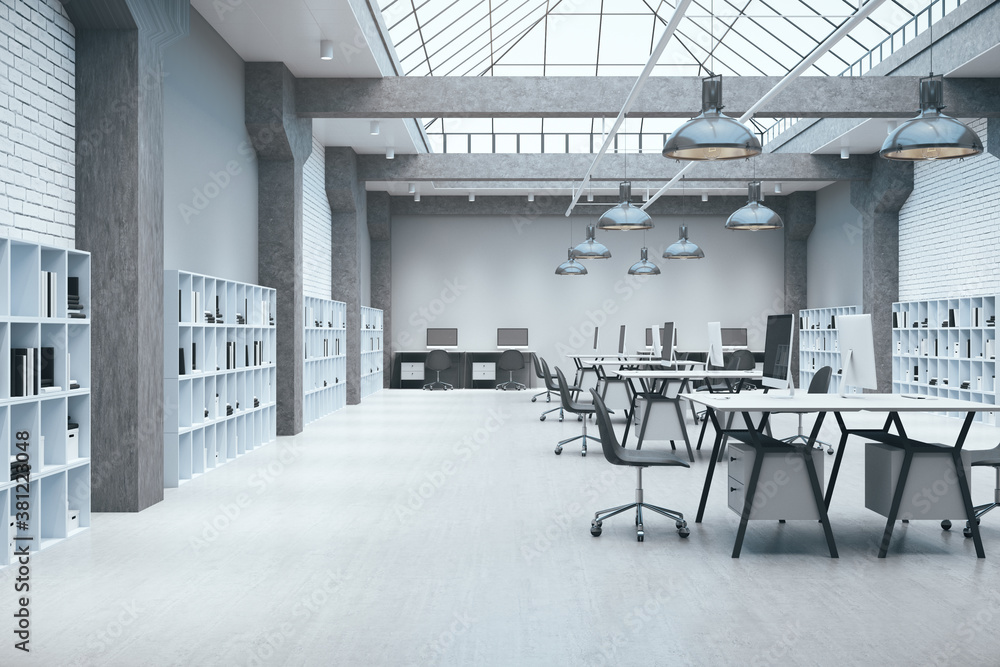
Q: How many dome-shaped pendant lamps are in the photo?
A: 8